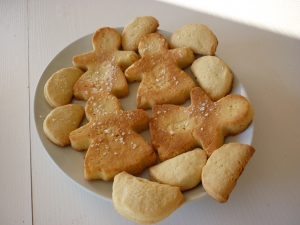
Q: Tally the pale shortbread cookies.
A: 8